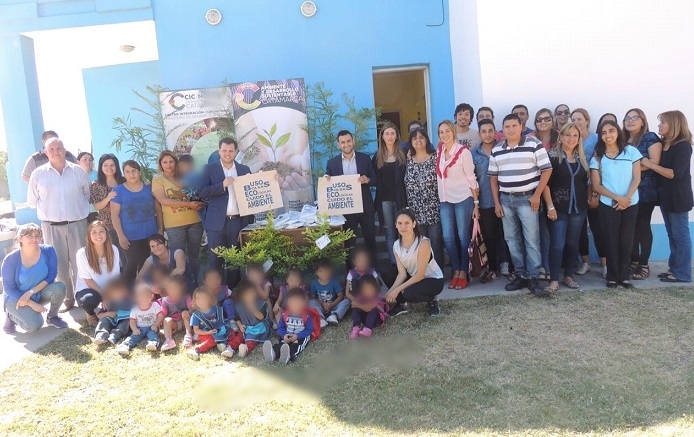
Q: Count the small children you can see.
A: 14